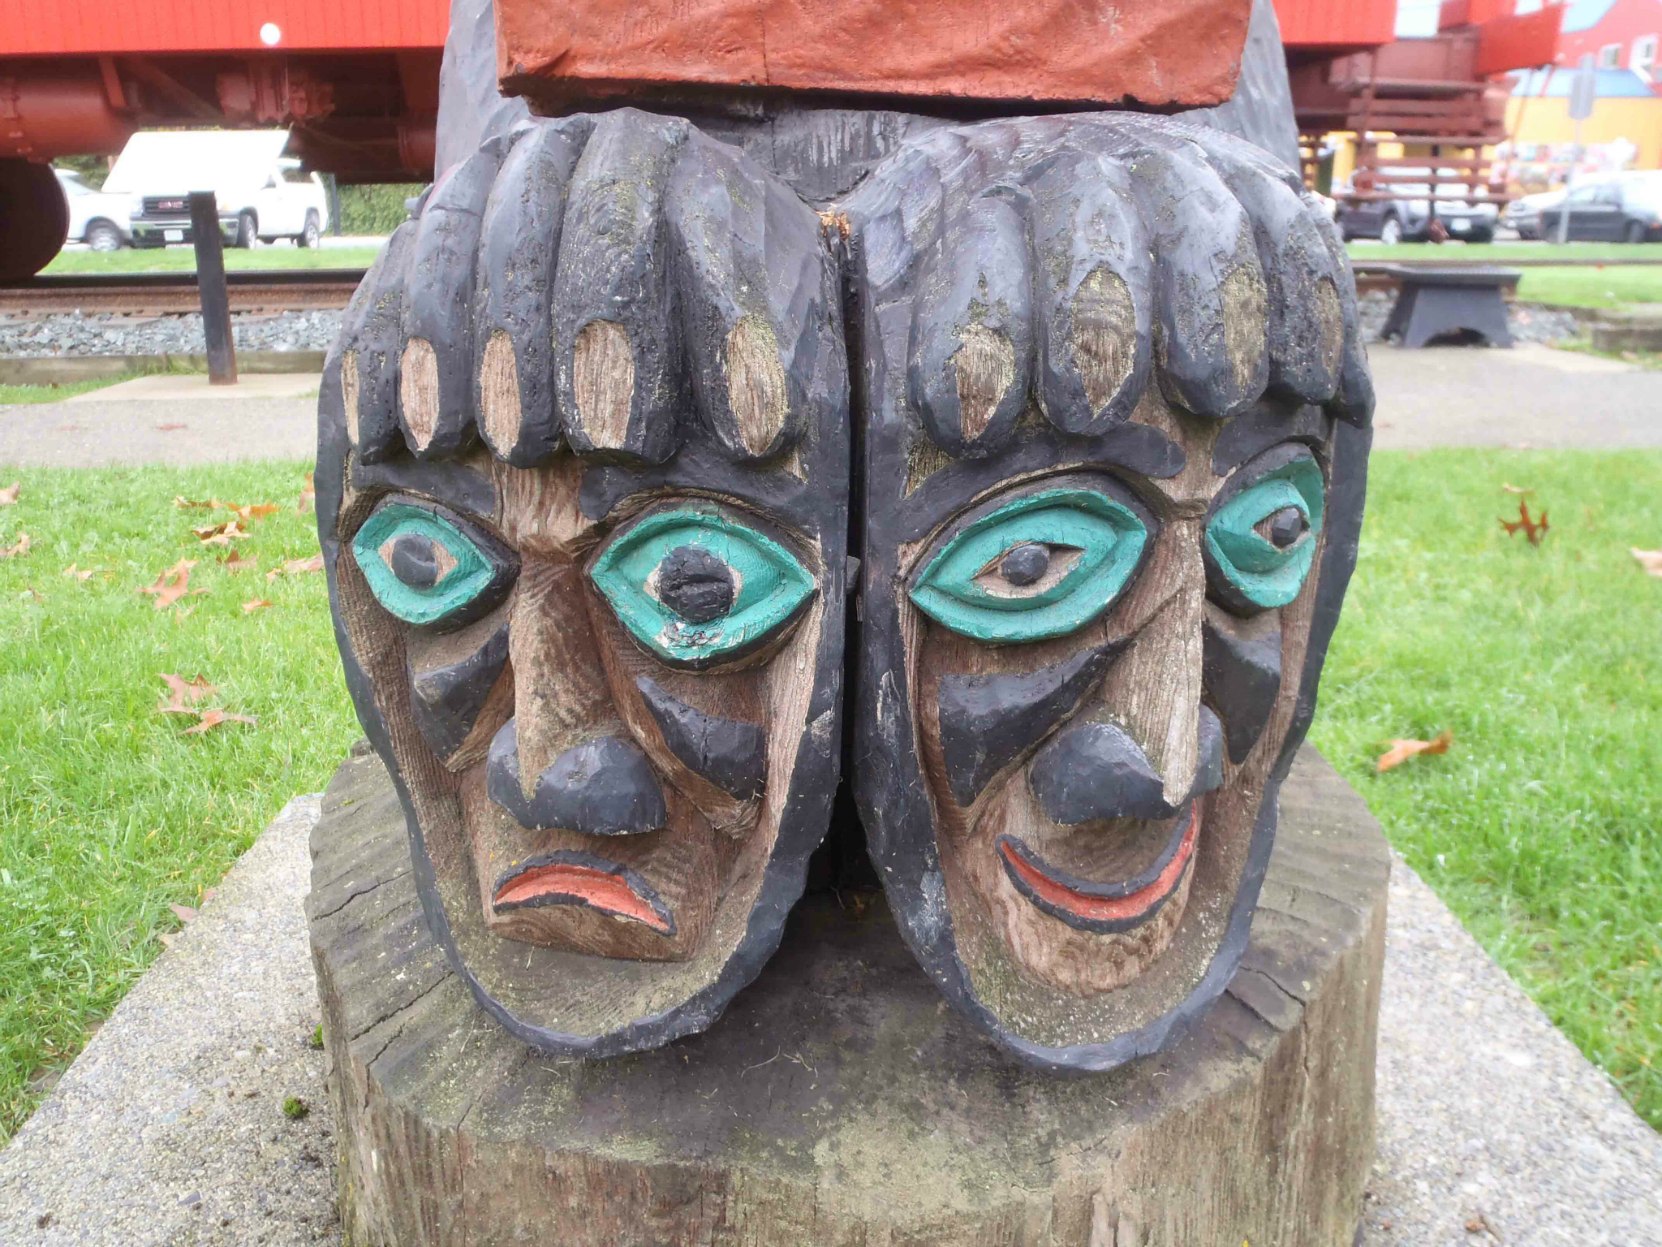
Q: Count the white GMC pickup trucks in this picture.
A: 1